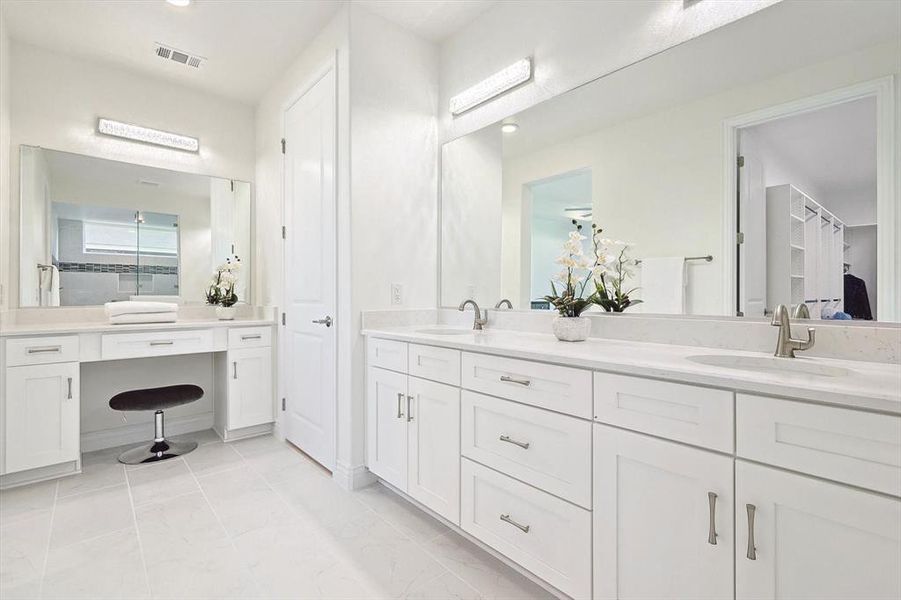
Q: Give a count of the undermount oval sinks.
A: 2